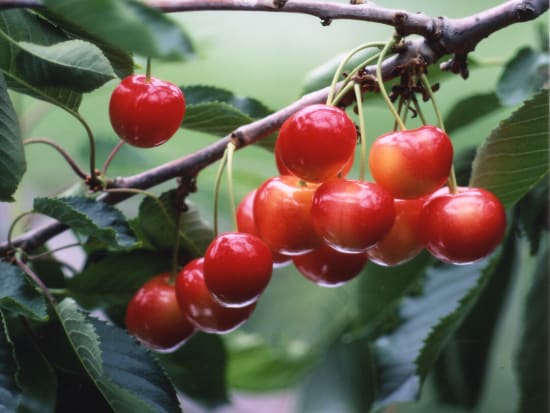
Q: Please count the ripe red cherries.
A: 13